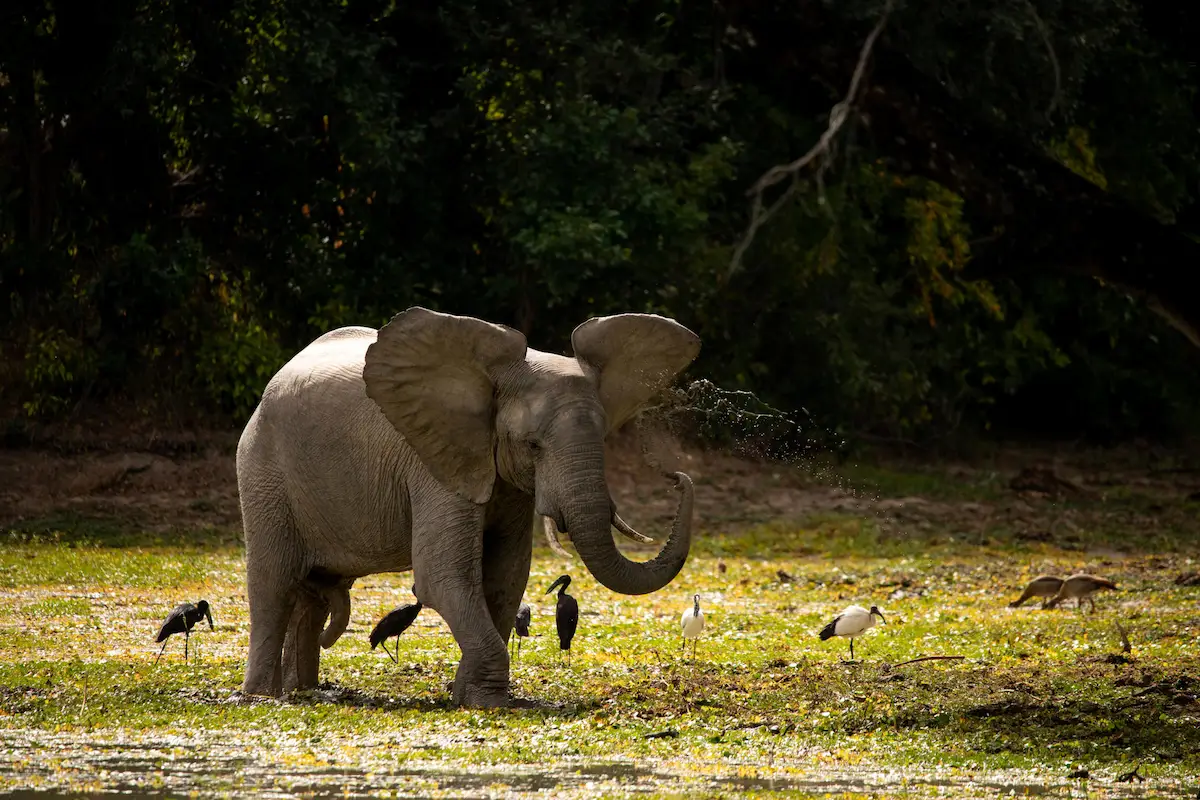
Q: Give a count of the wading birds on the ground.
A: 8